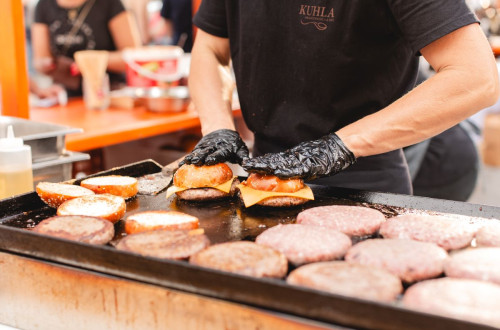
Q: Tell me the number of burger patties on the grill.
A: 13